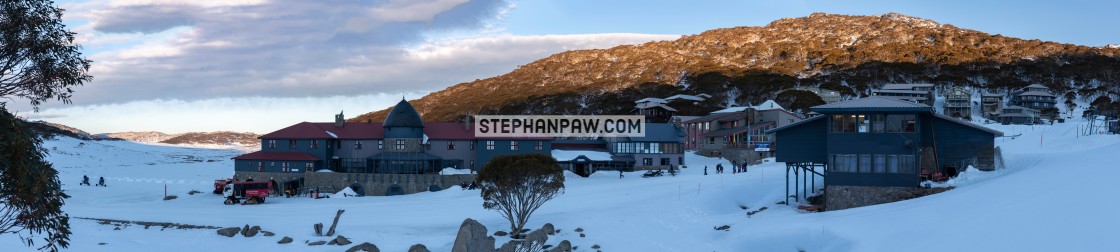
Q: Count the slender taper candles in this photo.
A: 0